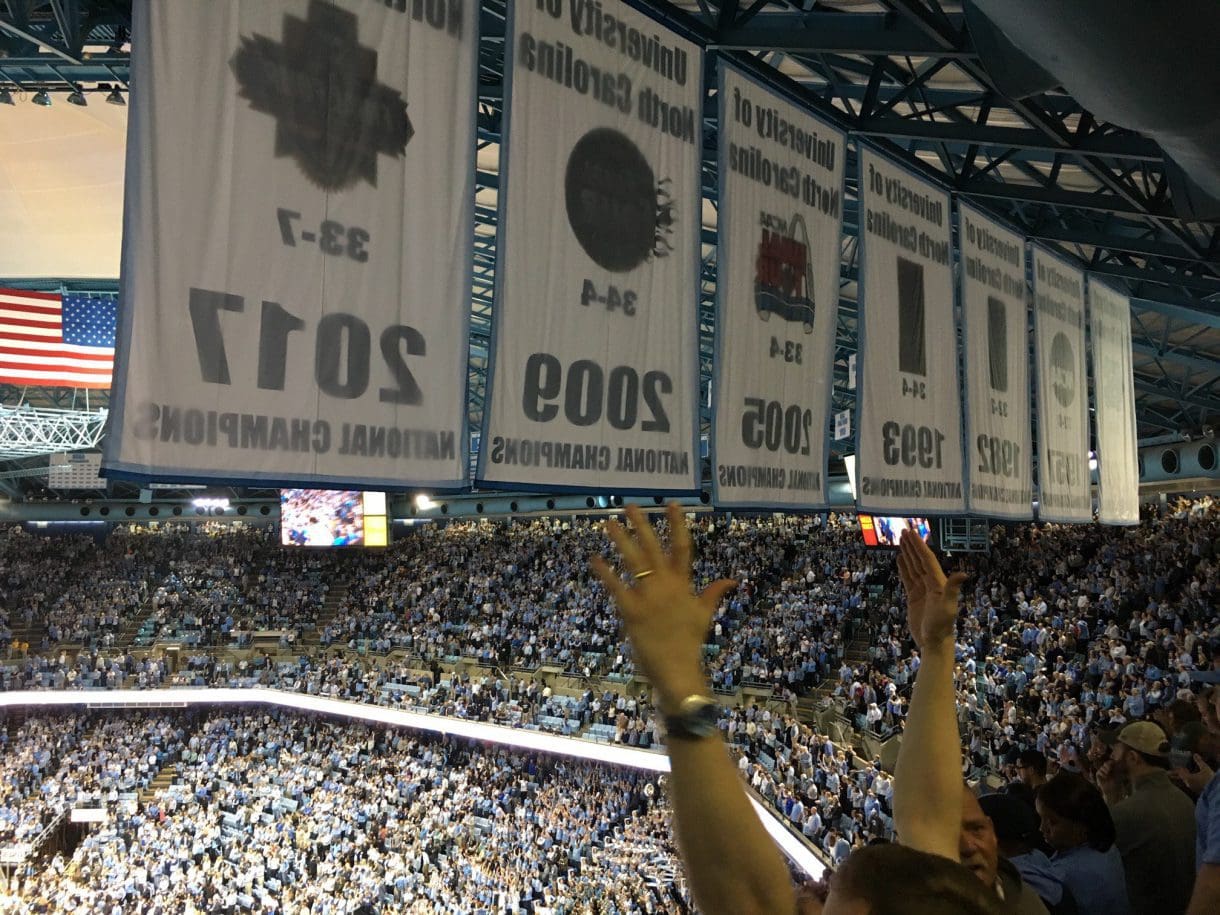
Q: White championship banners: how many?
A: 7